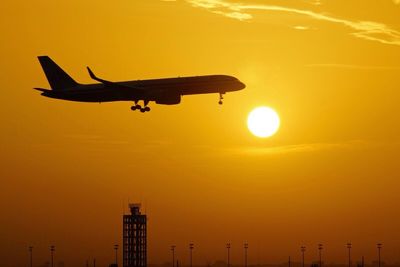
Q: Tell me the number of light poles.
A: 11